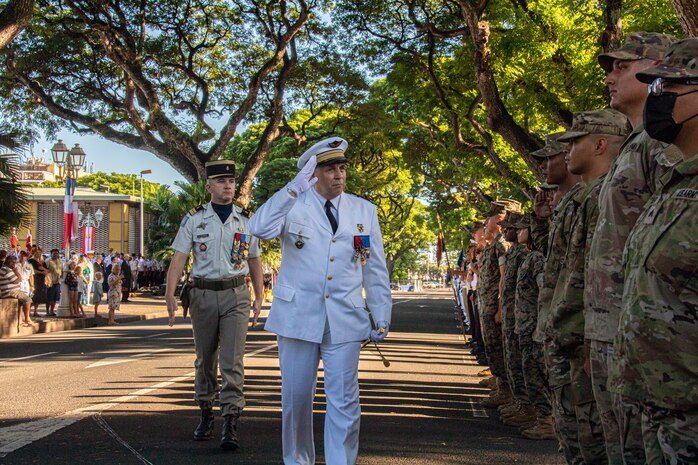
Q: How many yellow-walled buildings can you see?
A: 1